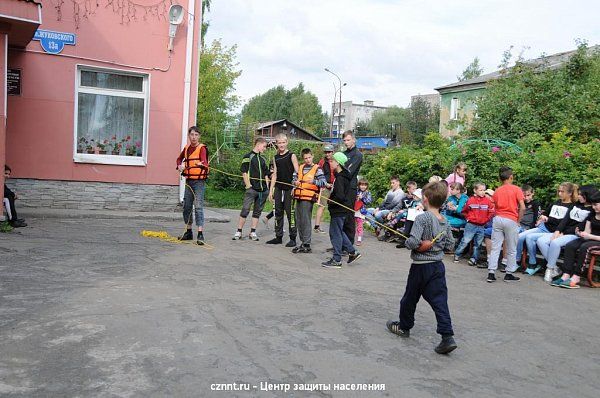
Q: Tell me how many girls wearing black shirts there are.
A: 3